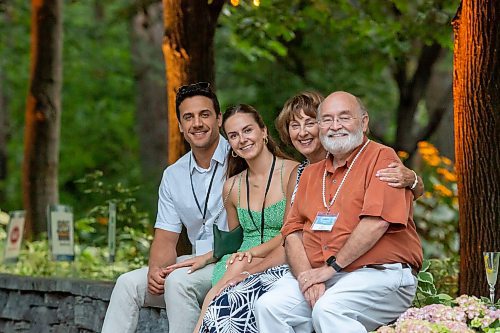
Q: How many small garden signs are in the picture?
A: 3